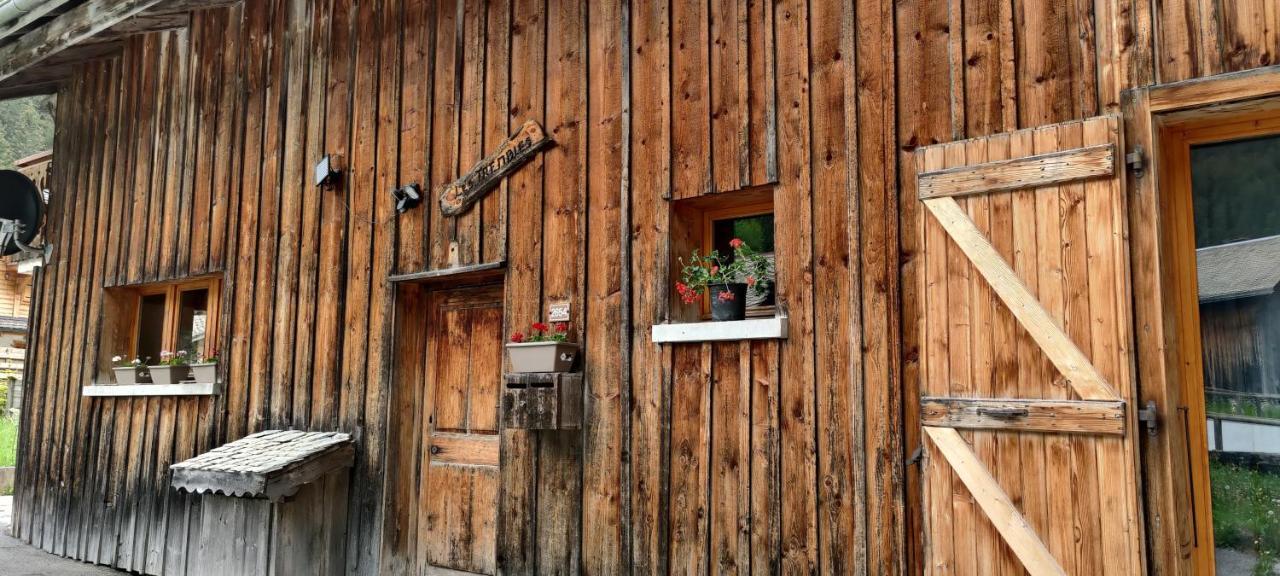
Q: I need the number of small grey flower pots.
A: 3